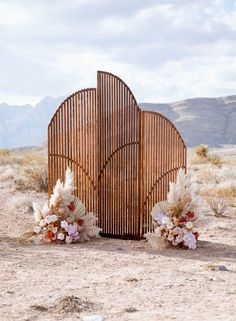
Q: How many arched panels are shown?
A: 3